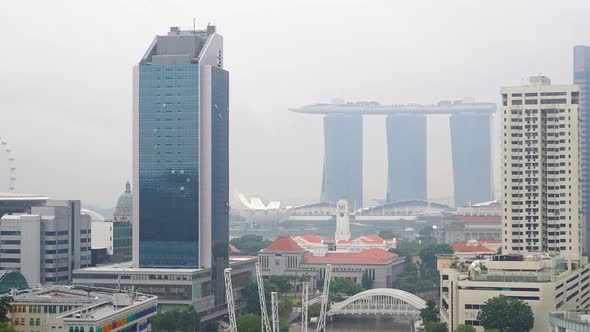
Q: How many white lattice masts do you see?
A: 5